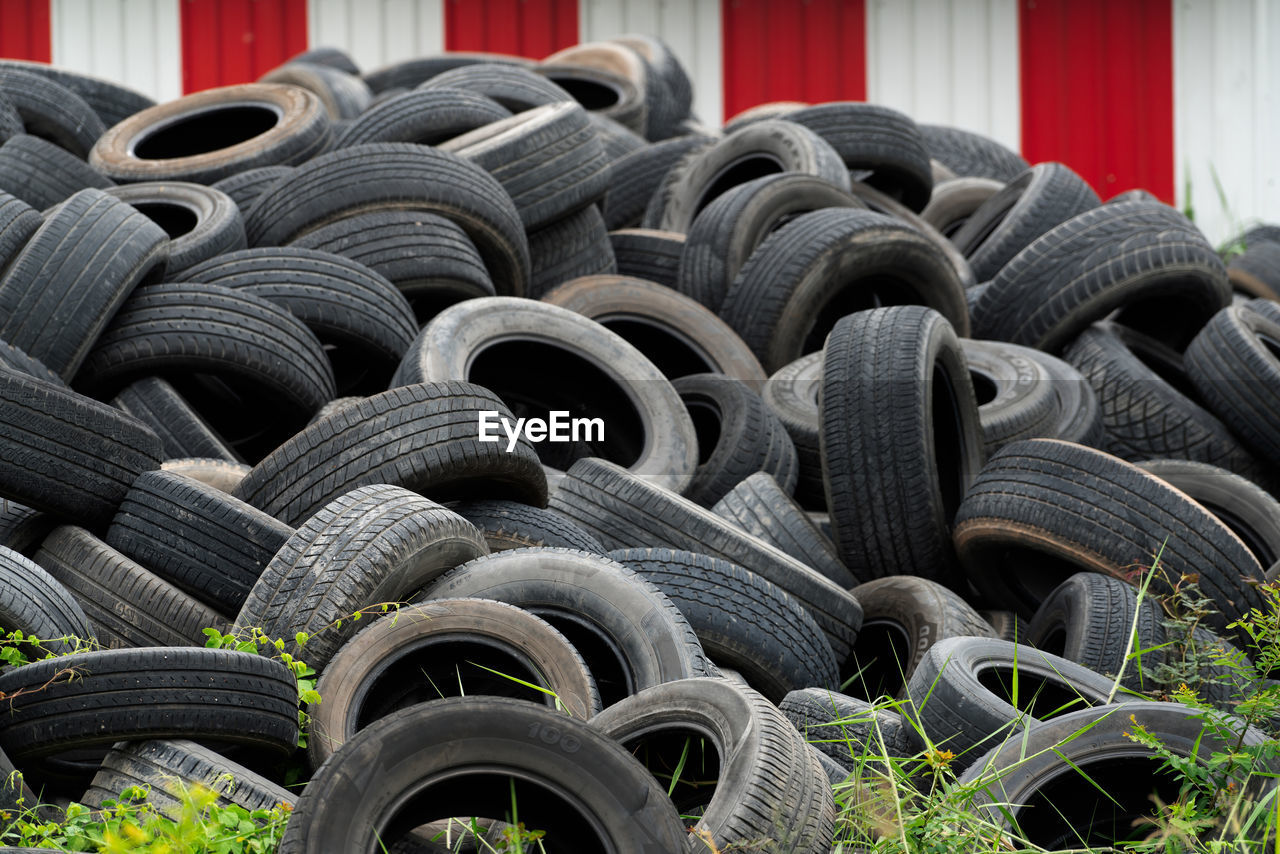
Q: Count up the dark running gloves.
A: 0